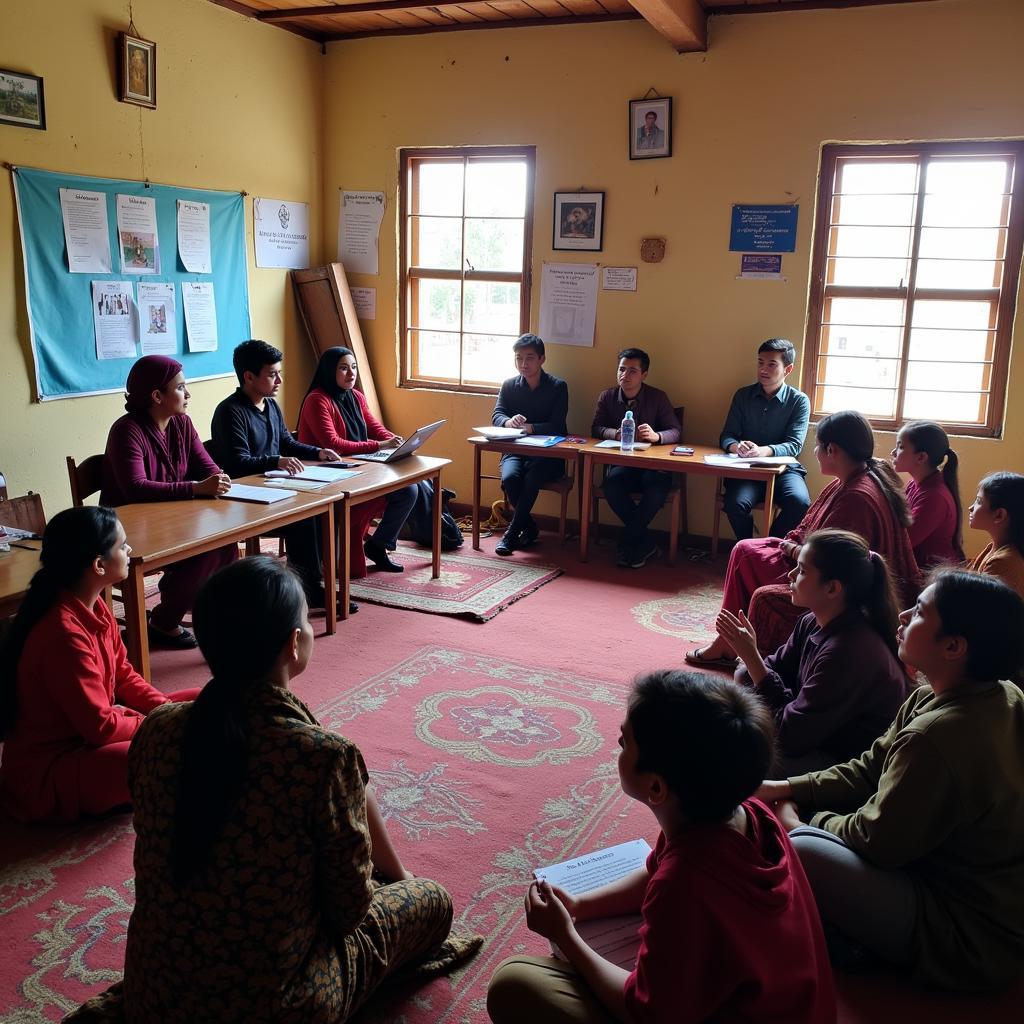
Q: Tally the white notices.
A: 11